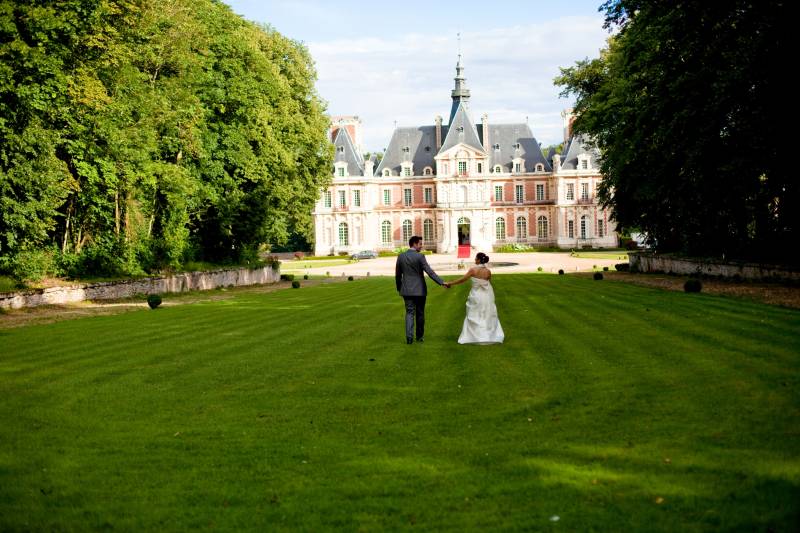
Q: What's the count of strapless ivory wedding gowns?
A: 1